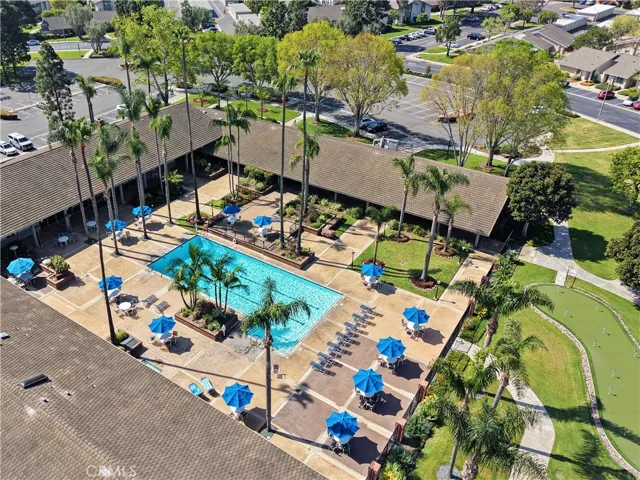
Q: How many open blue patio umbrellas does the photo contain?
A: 13